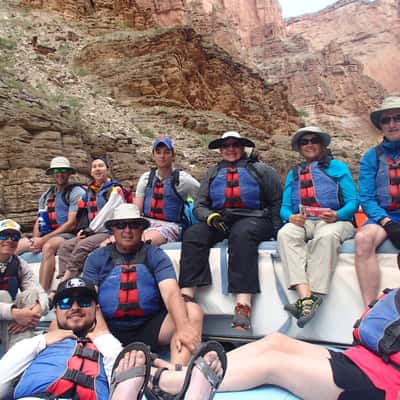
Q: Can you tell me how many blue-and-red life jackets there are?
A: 10